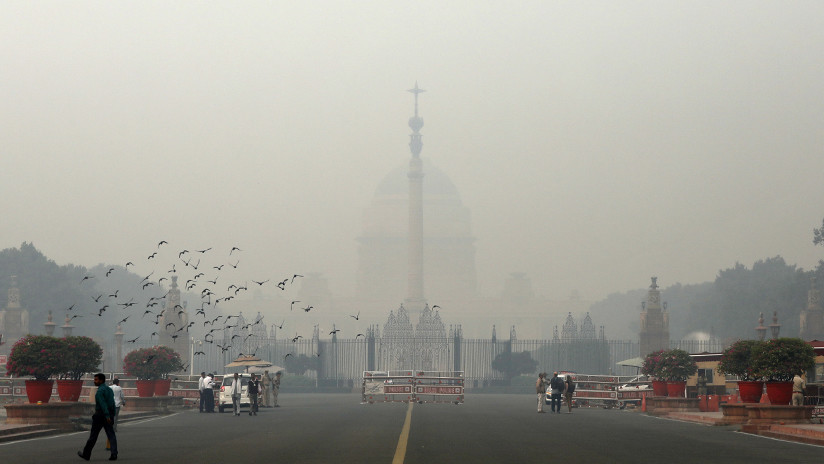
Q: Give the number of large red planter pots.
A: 8